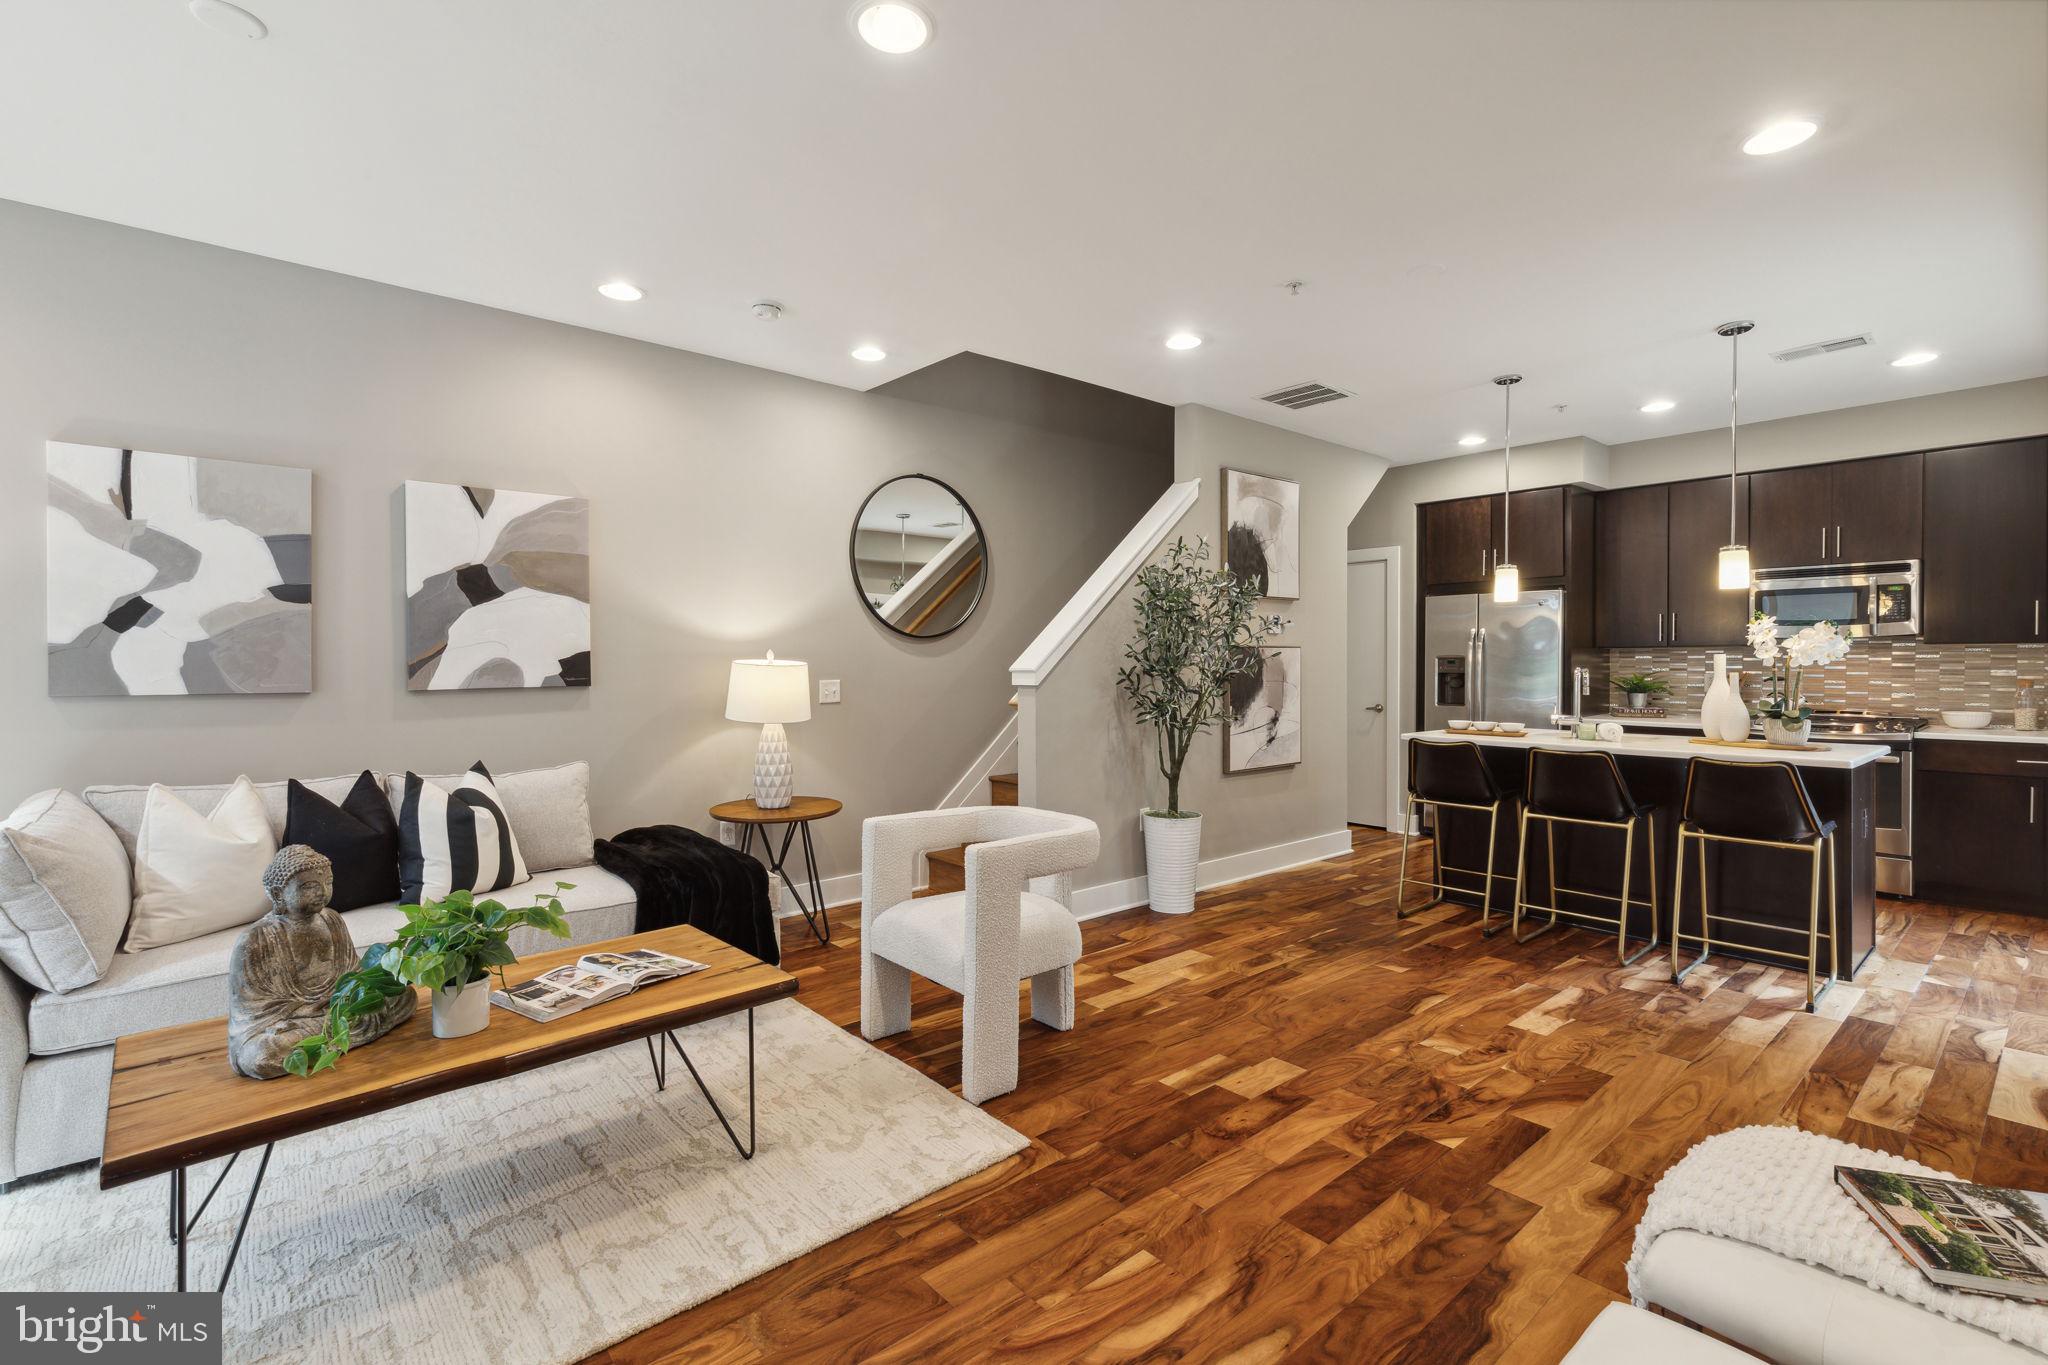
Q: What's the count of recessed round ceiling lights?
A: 8